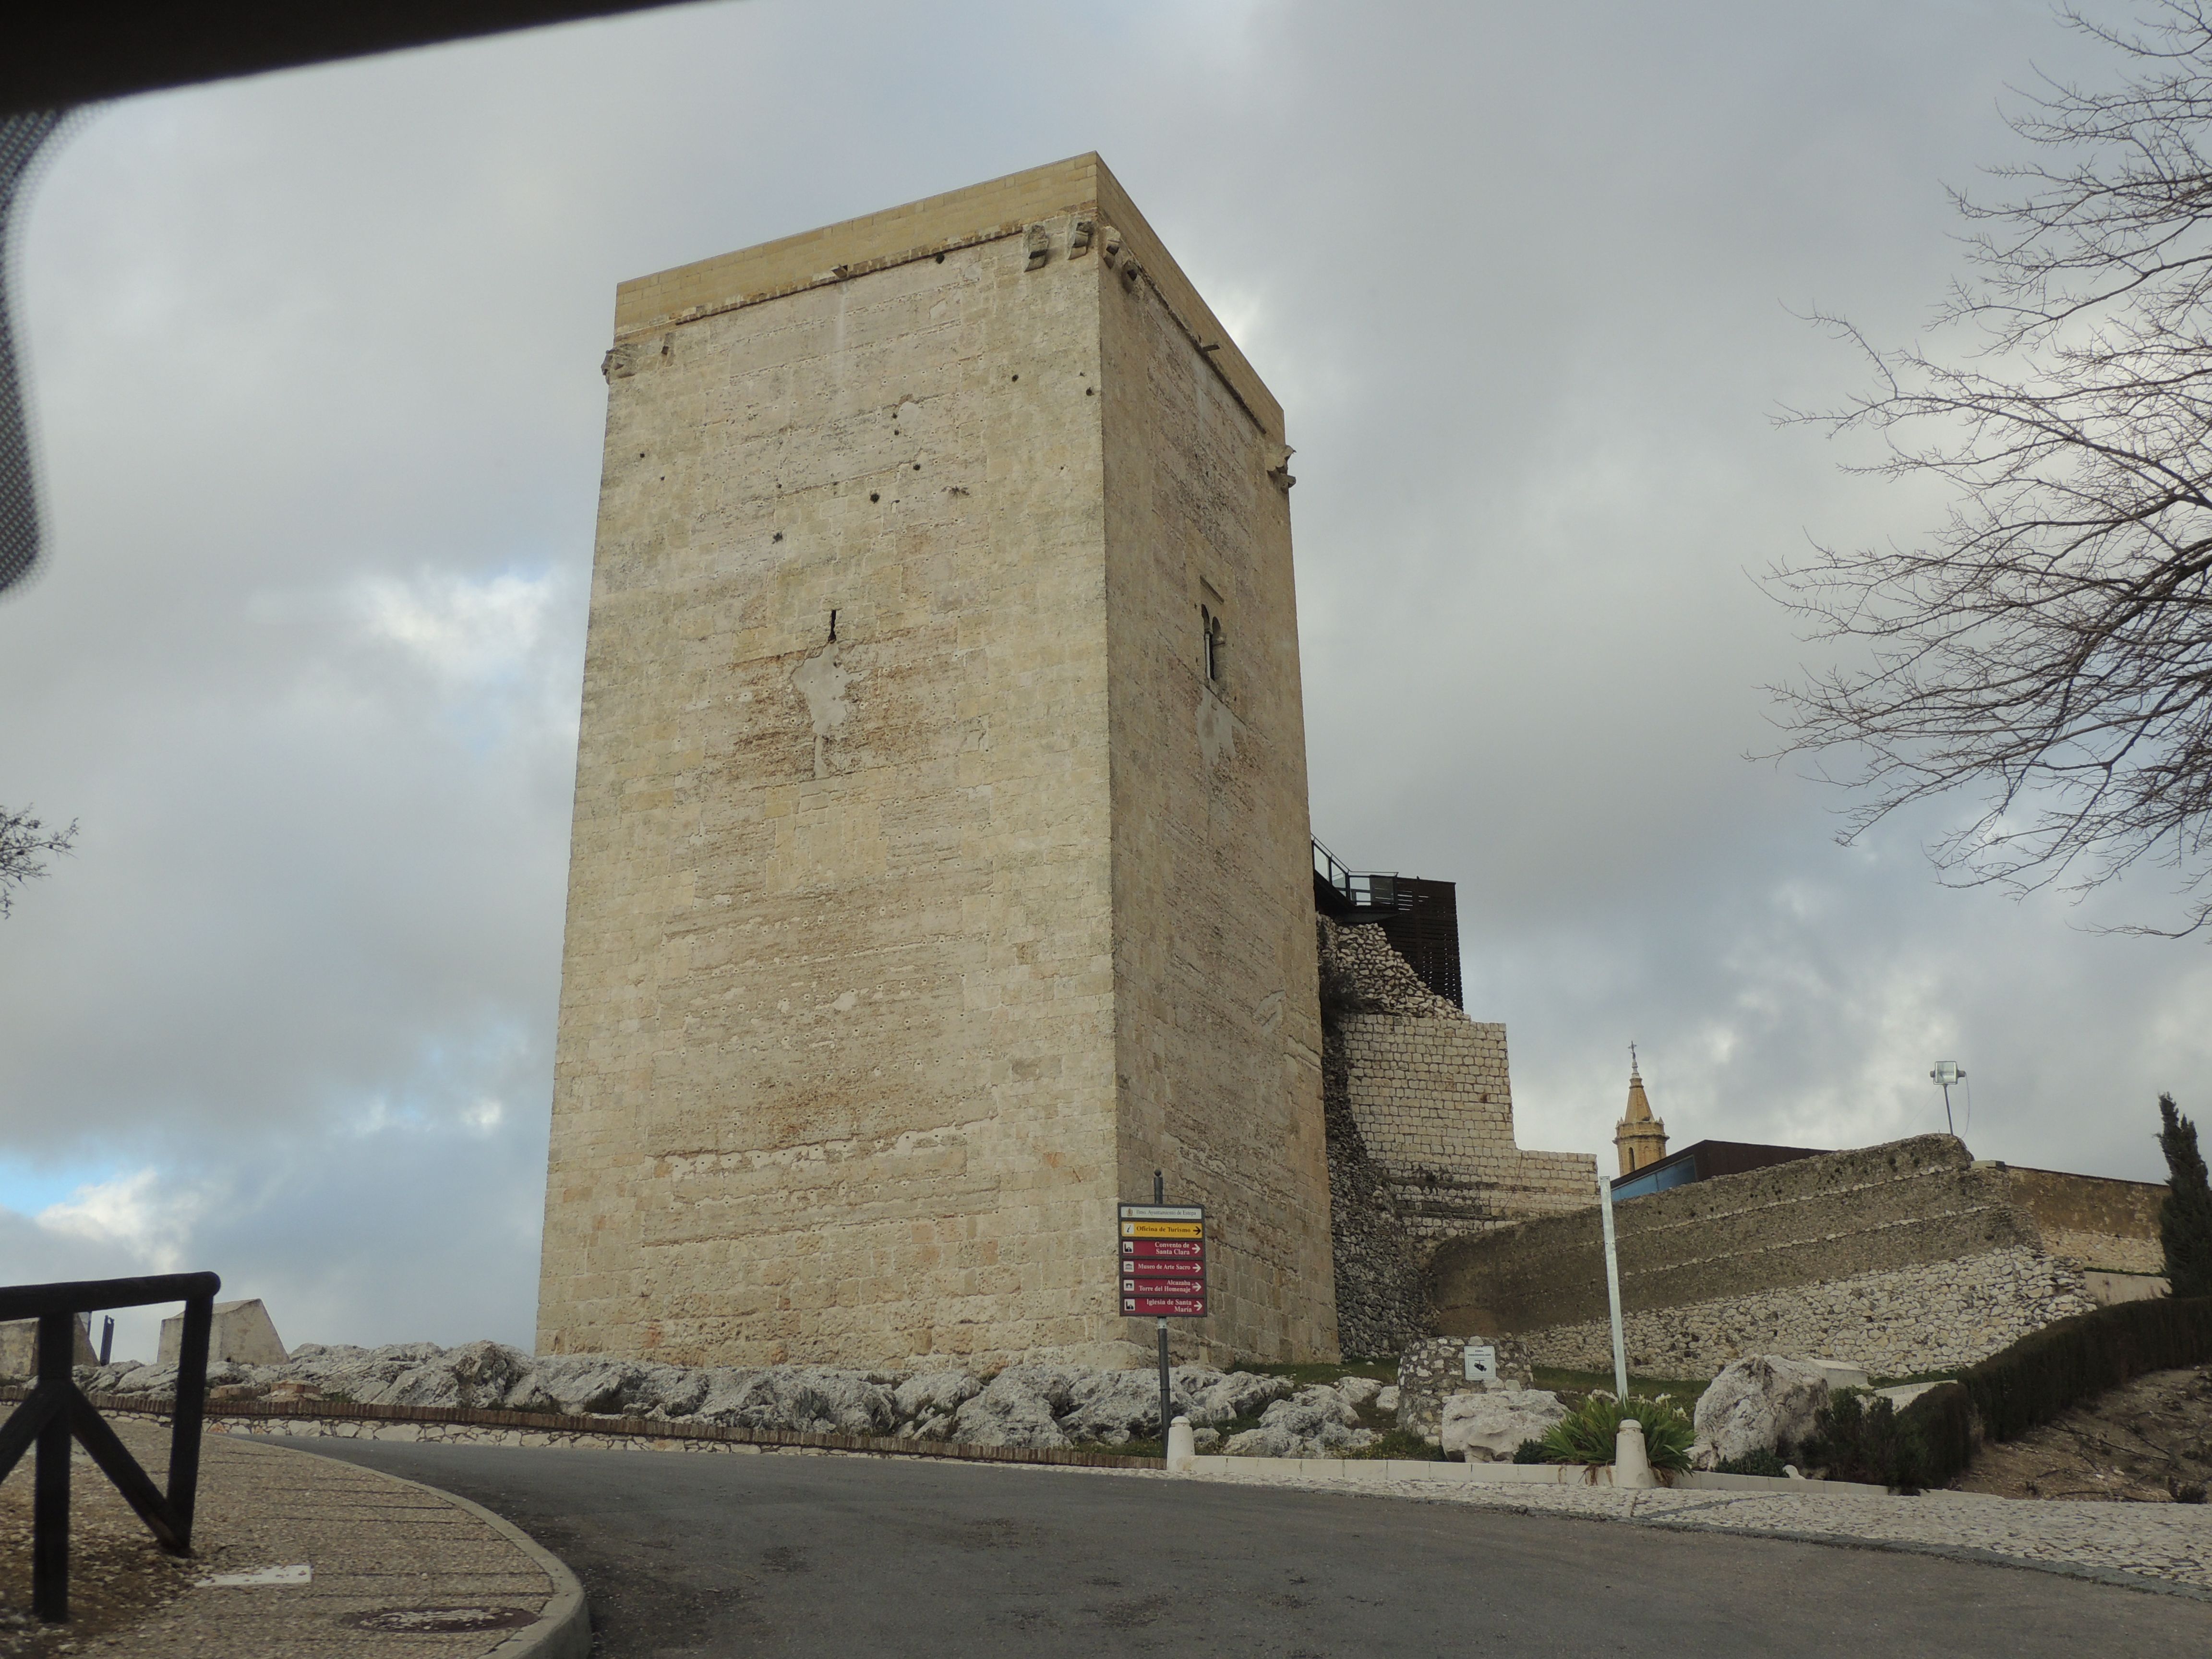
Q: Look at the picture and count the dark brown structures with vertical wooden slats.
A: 1